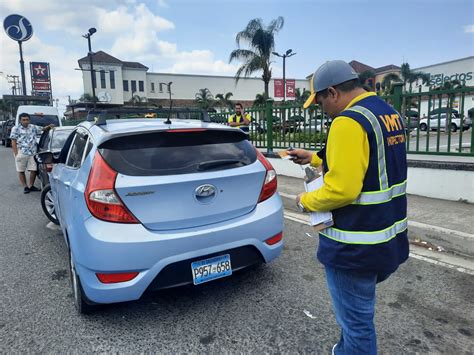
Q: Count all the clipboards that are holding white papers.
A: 1